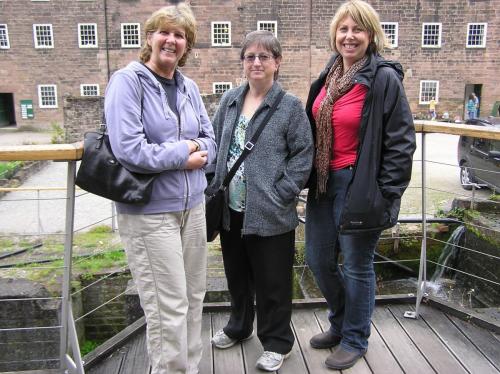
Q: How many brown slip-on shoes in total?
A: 2